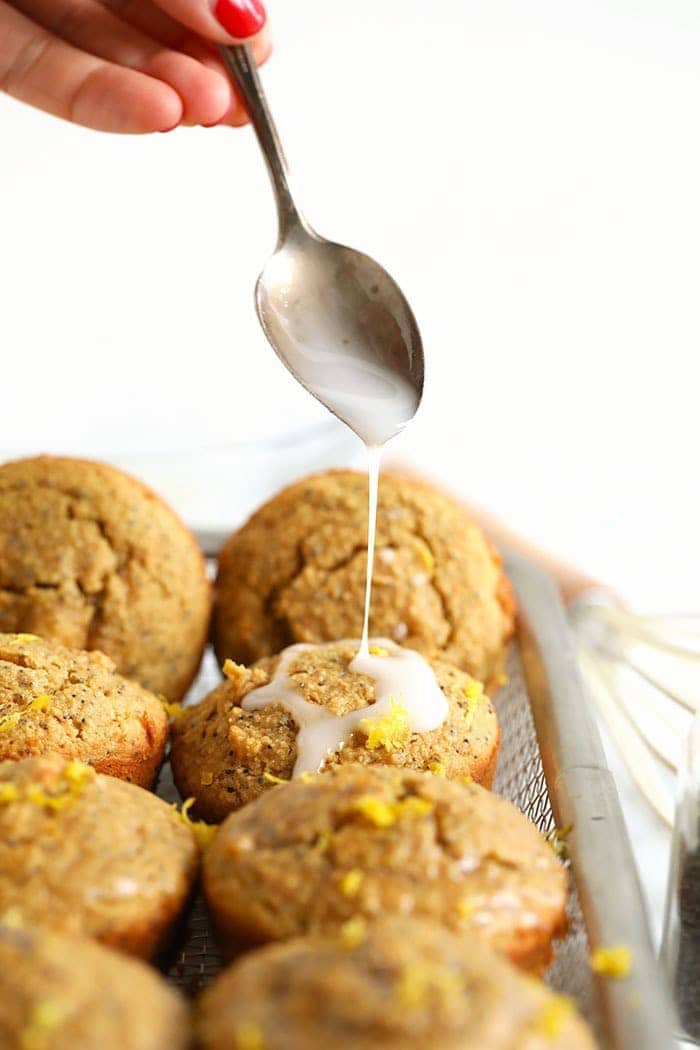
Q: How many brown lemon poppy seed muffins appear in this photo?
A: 8